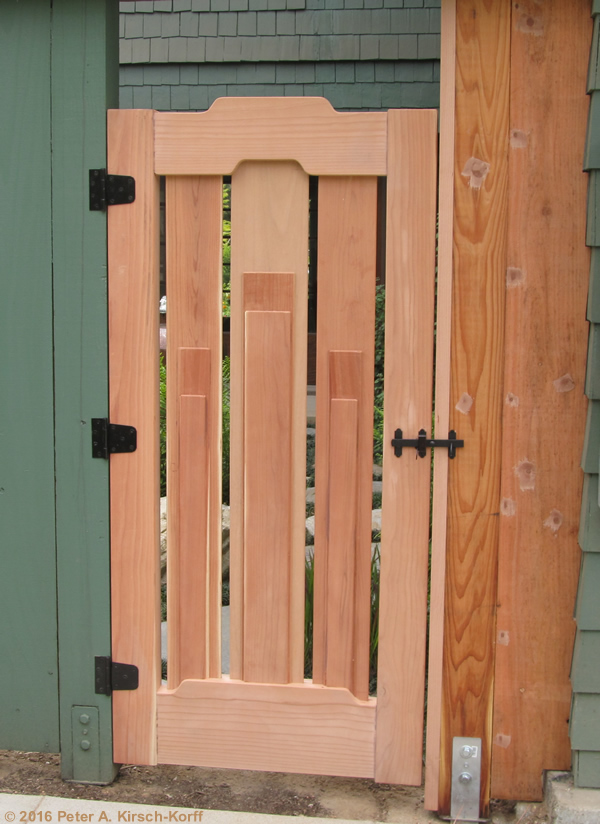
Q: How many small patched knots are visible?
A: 12